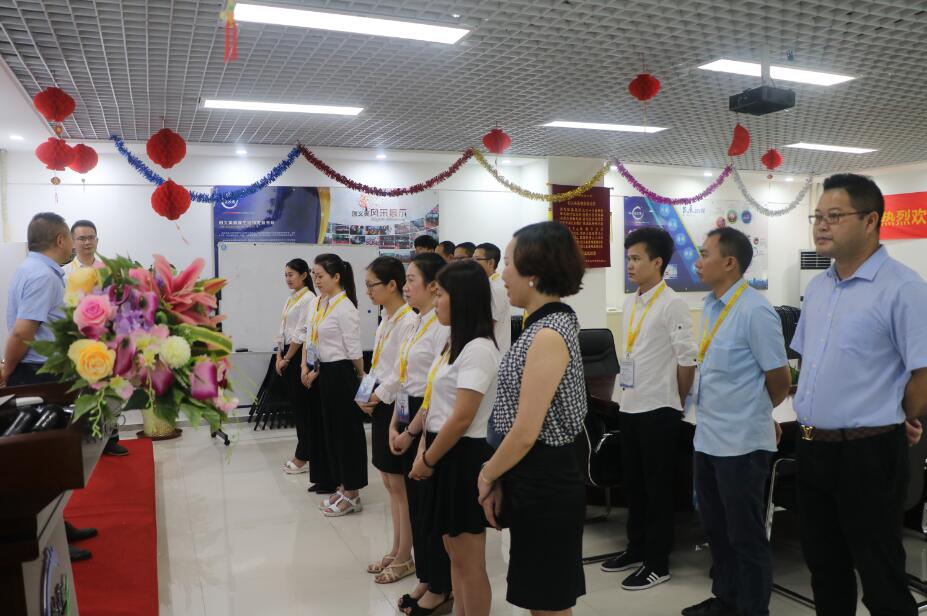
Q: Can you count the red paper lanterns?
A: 9